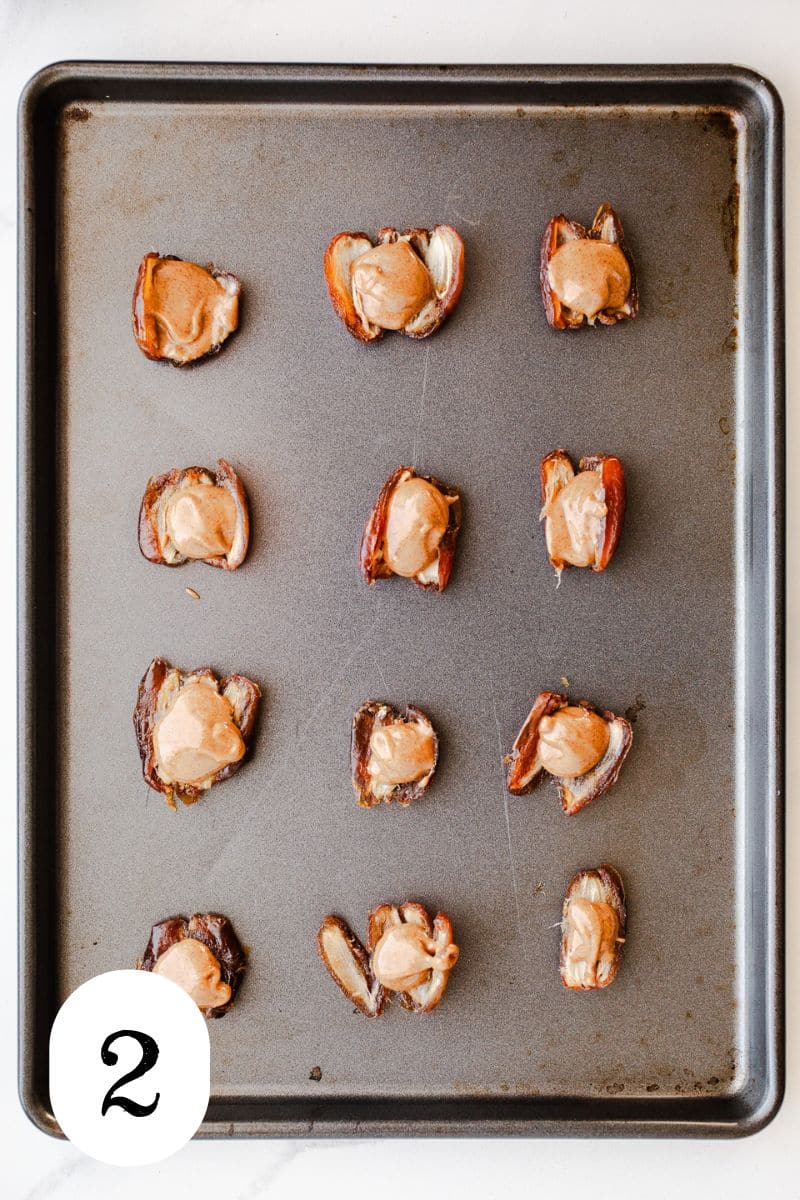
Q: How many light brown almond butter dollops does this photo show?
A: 12